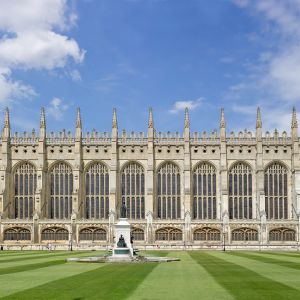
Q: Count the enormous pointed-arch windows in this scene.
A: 8